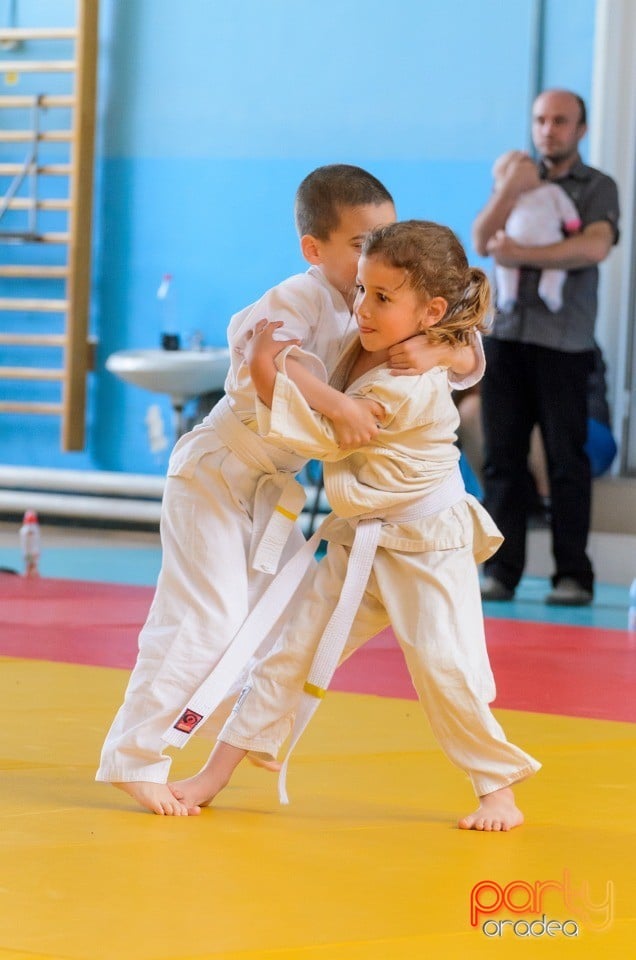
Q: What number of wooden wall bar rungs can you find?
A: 12